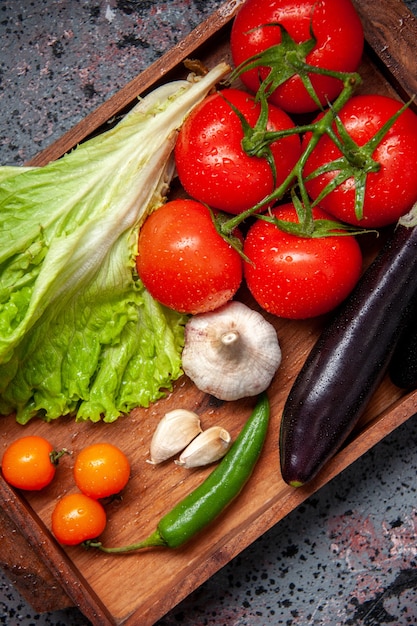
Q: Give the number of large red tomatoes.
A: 5